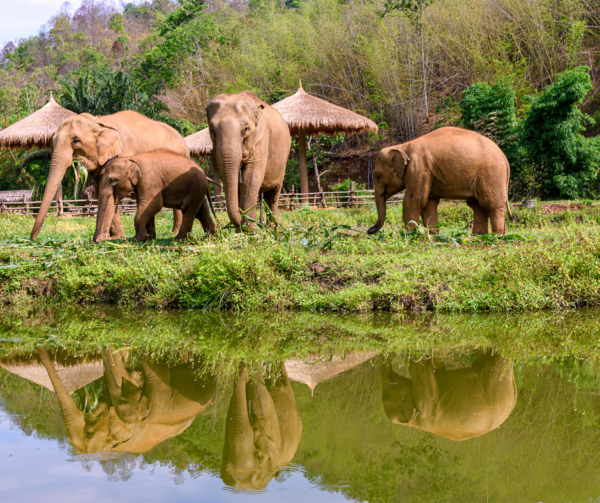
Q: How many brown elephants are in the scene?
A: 4